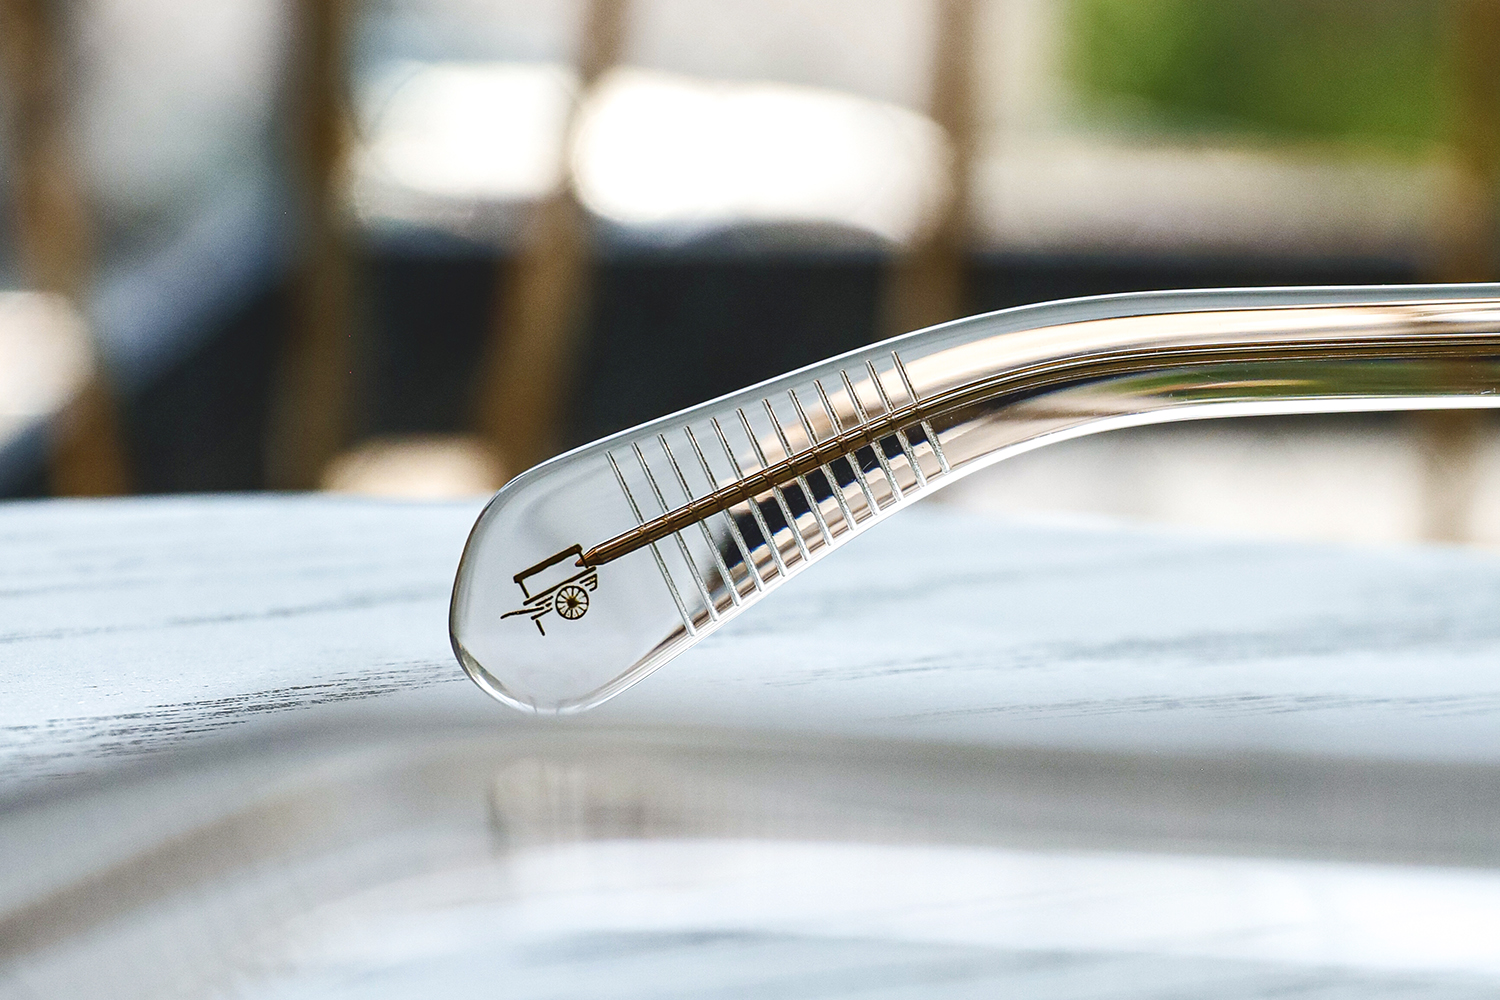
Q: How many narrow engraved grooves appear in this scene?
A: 12